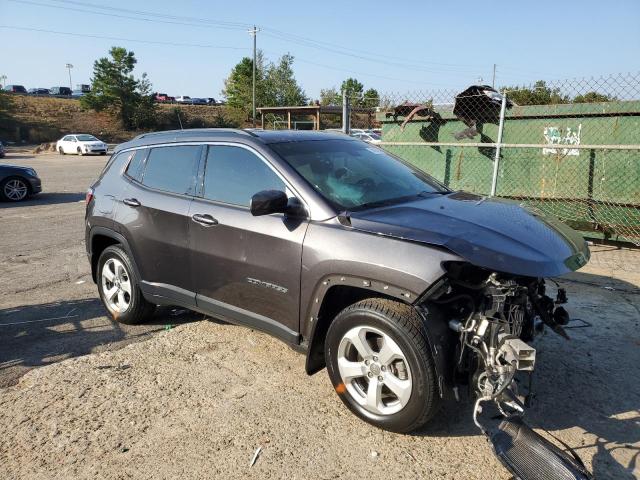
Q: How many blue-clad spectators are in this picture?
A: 0